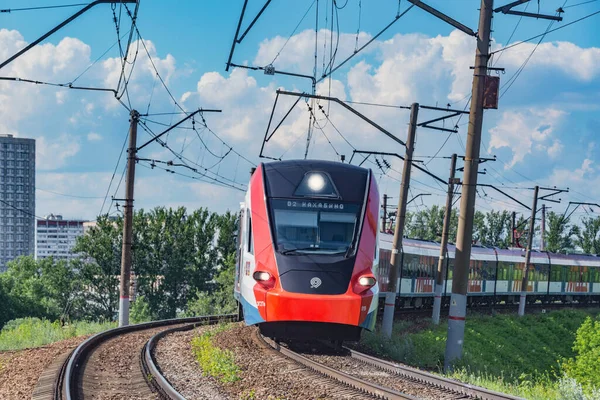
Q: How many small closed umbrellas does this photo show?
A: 0